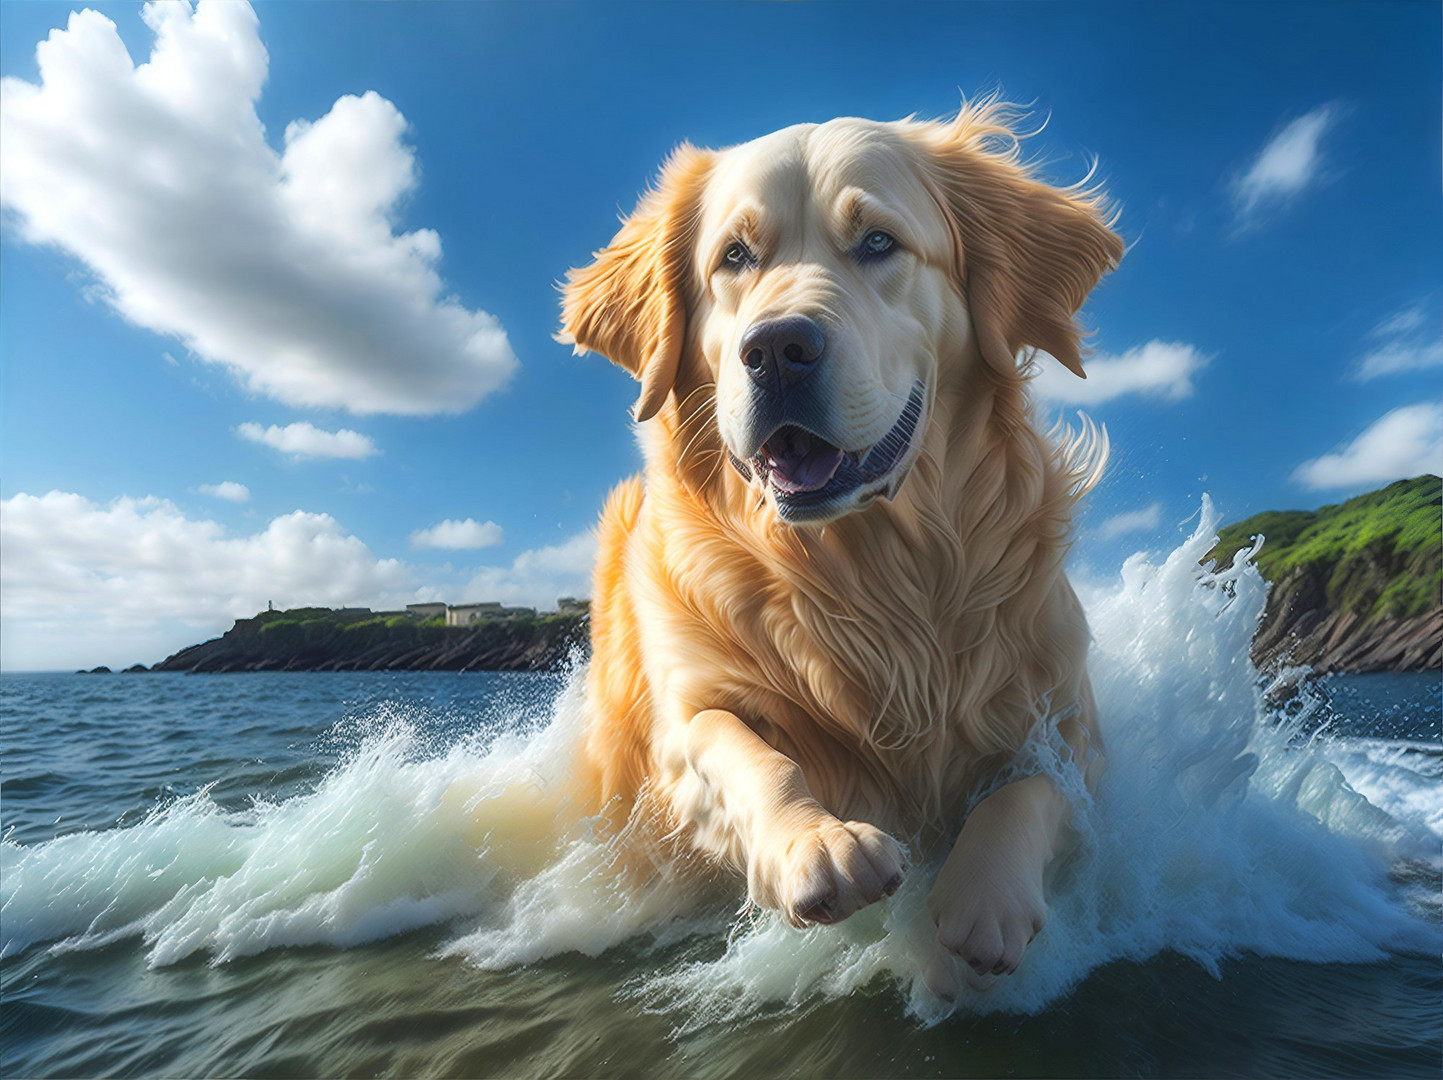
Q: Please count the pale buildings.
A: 2